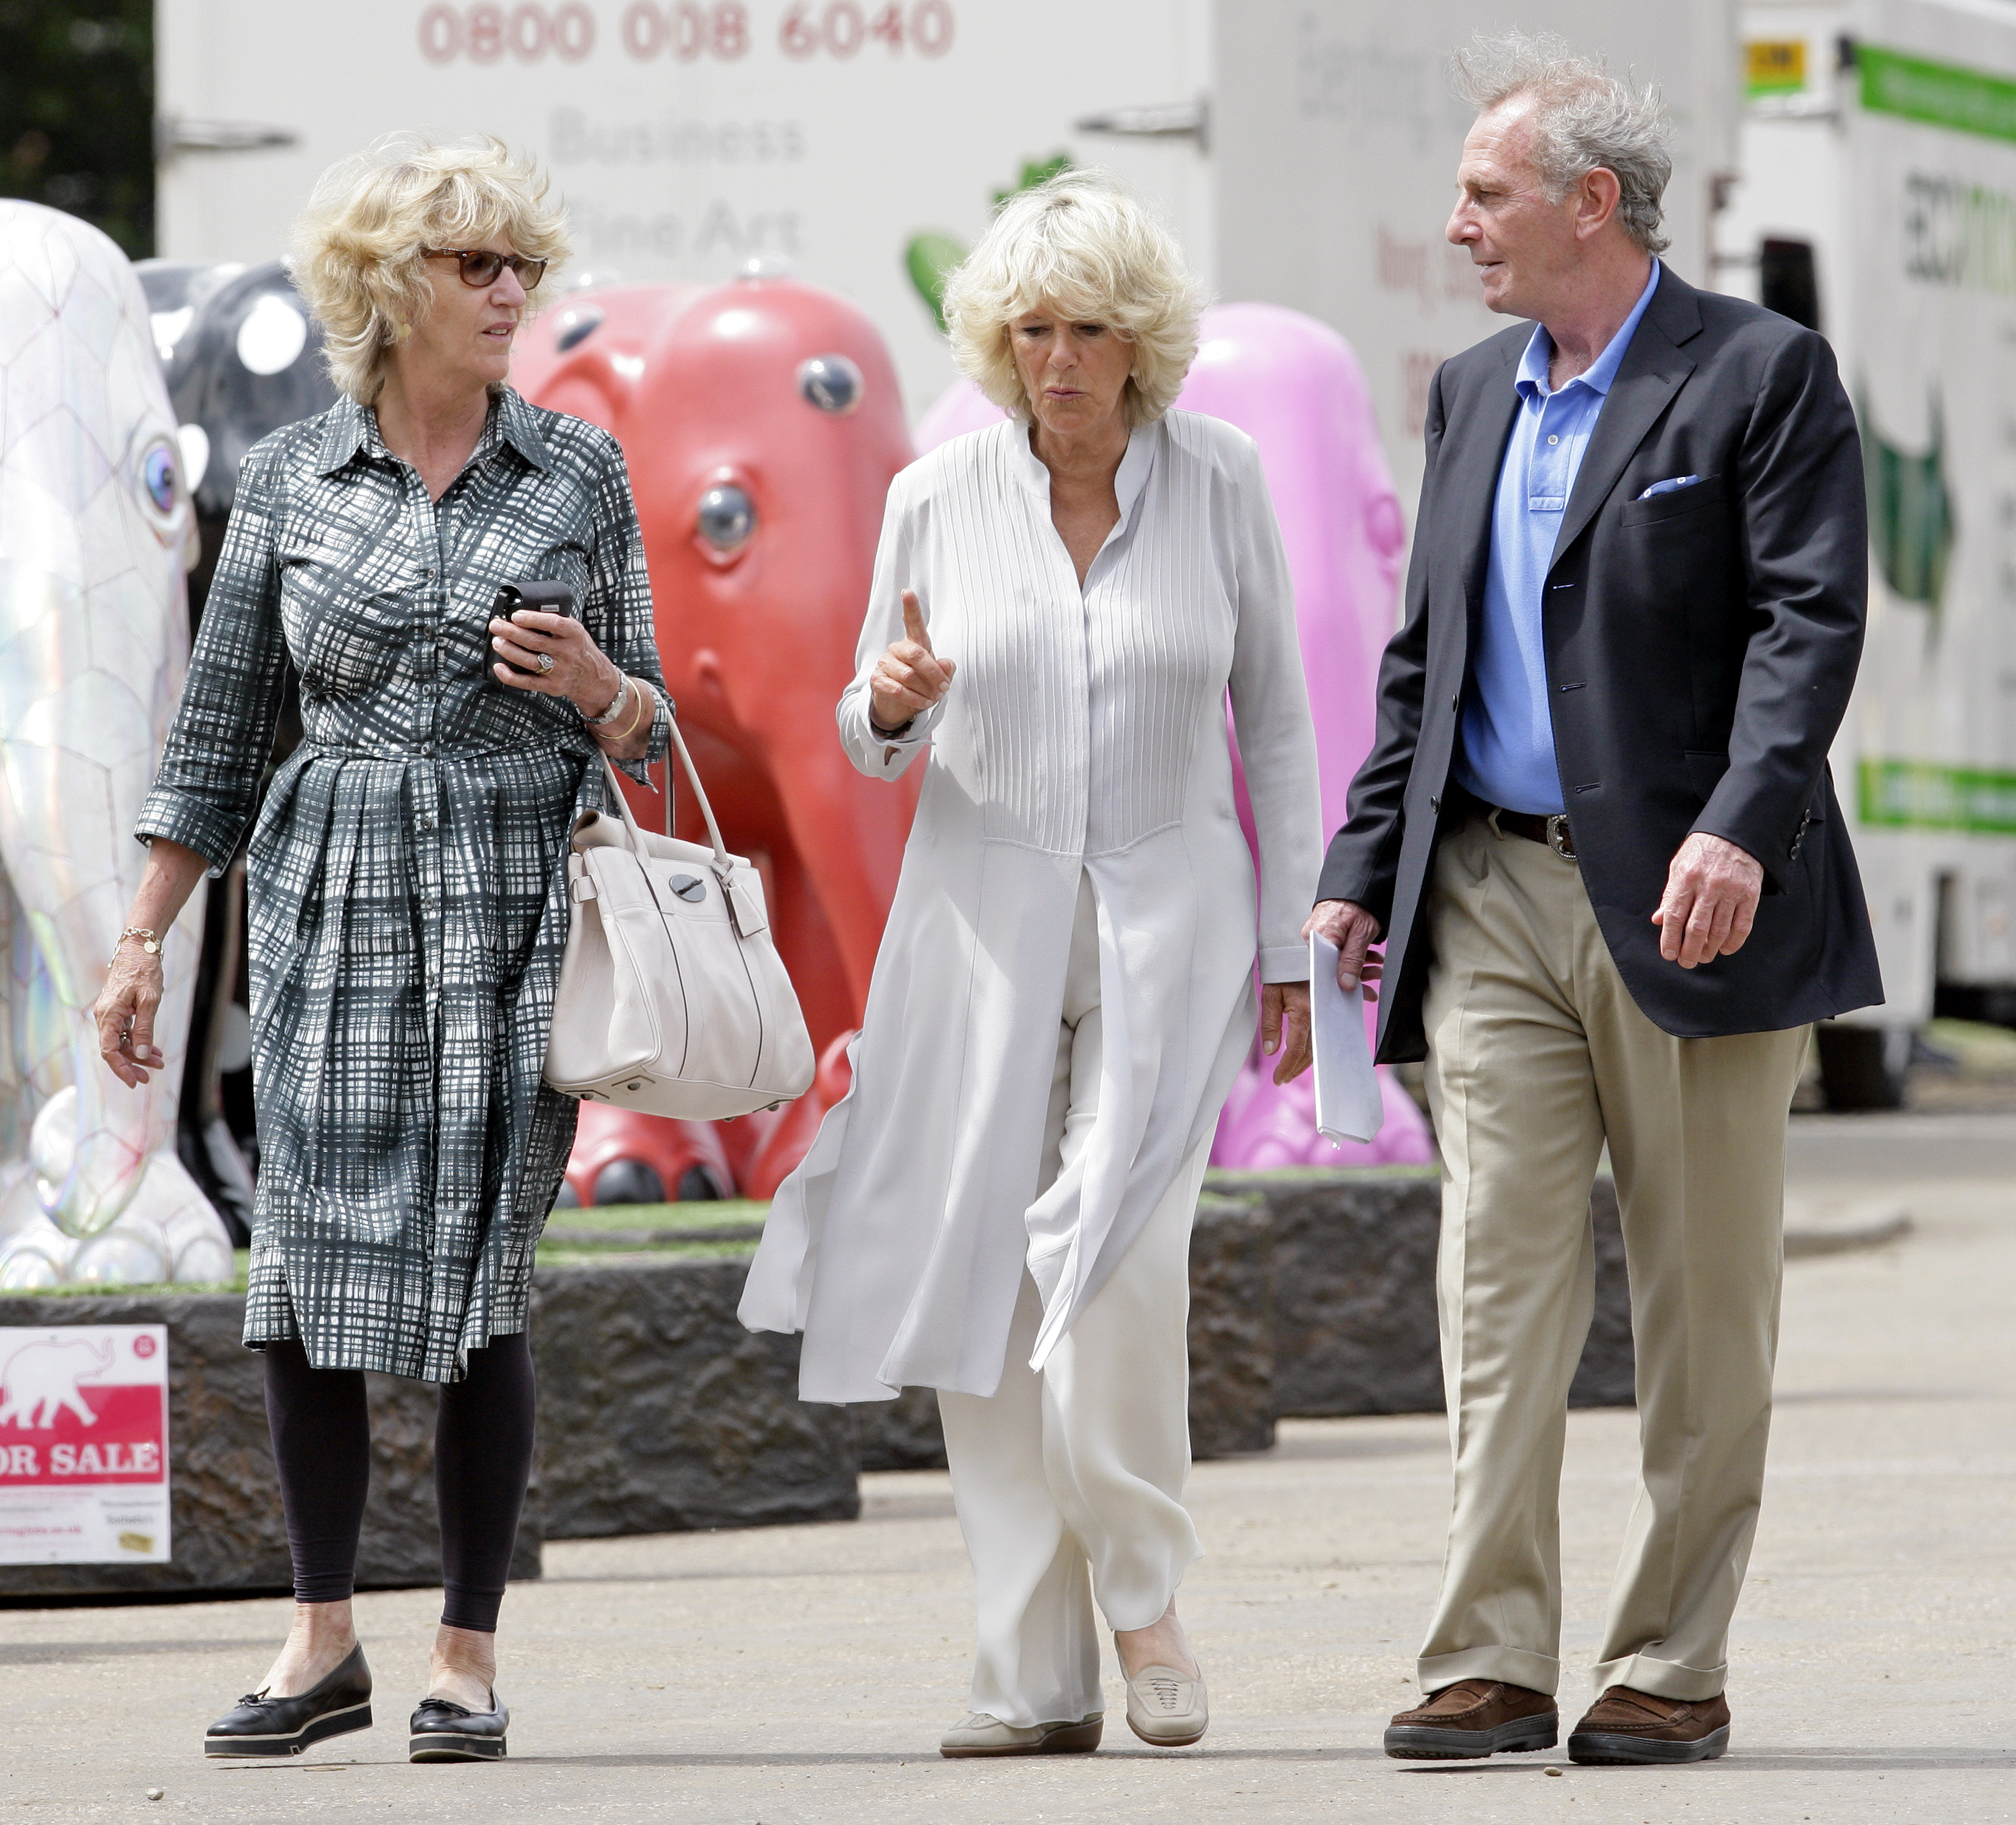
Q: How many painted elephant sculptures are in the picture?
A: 4